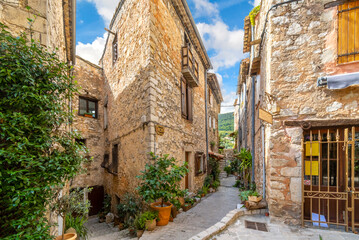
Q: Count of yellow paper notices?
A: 2